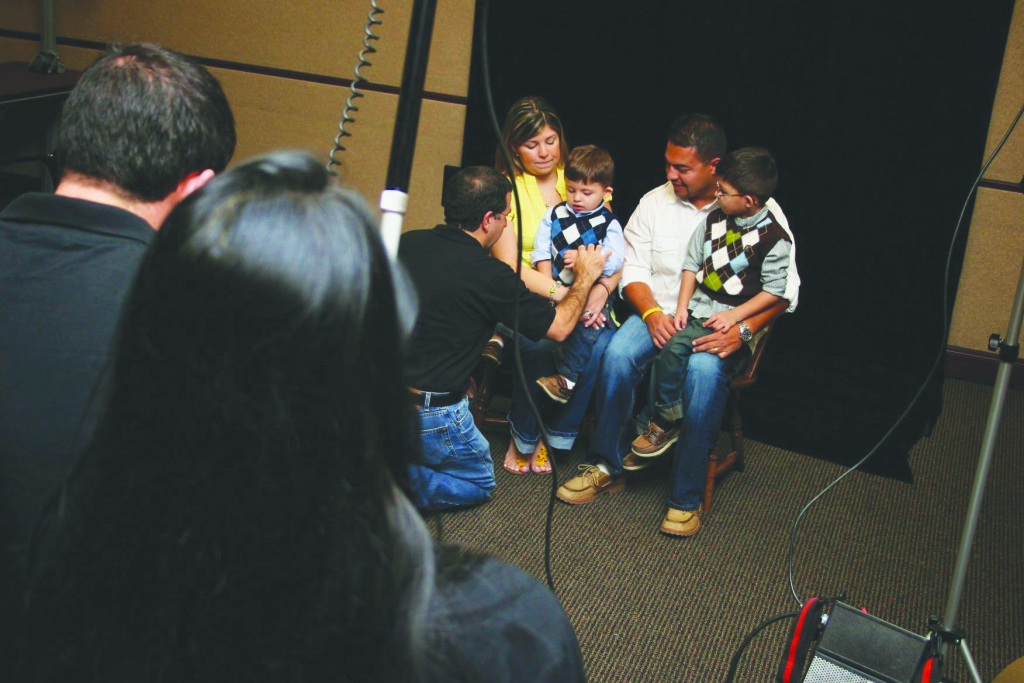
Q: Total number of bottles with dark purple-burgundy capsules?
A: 0